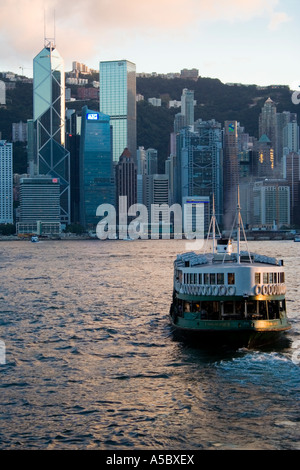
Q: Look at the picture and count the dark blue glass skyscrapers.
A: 1